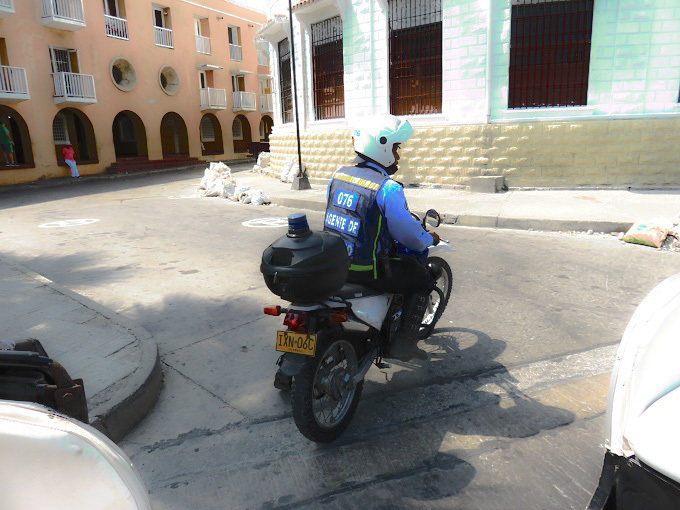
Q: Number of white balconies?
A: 12